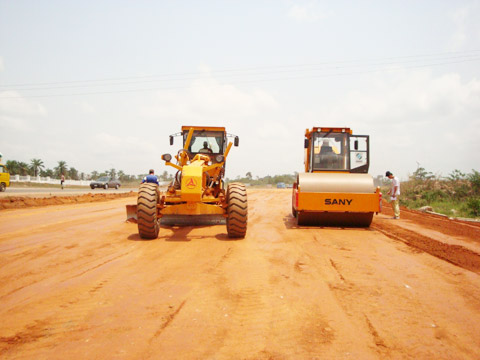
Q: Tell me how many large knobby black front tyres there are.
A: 2